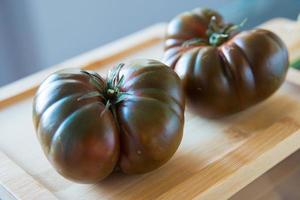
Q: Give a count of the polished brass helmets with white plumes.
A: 0